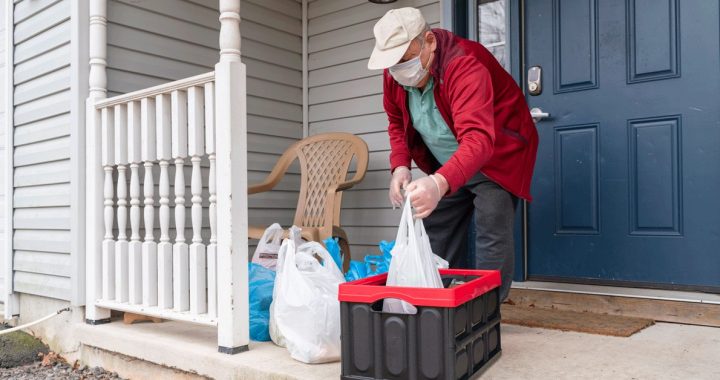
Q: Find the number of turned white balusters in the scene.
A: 8